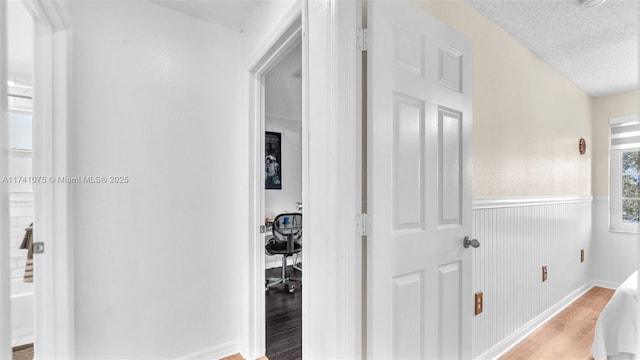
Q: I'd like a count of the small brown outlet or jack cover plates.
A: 3